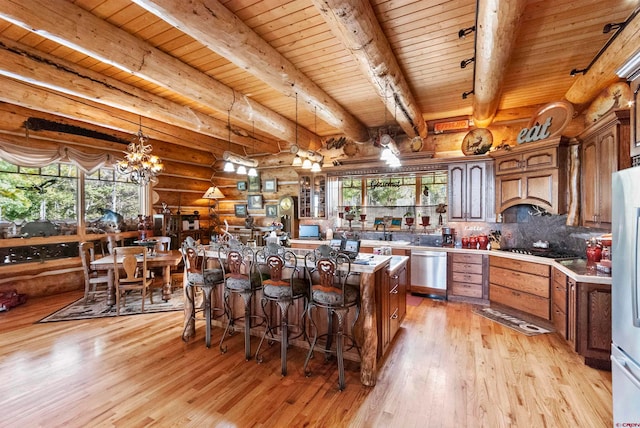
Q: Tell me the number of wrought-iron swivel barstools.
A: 4